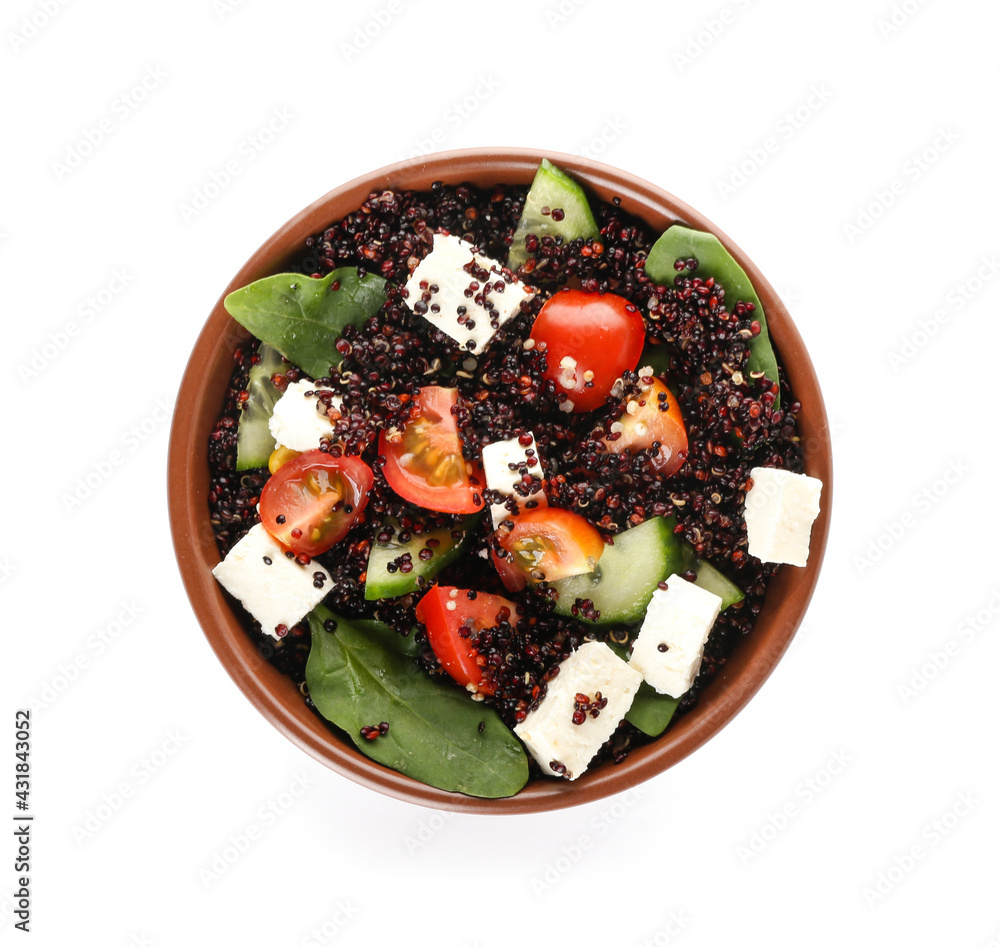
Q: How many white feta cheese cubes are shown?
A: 7